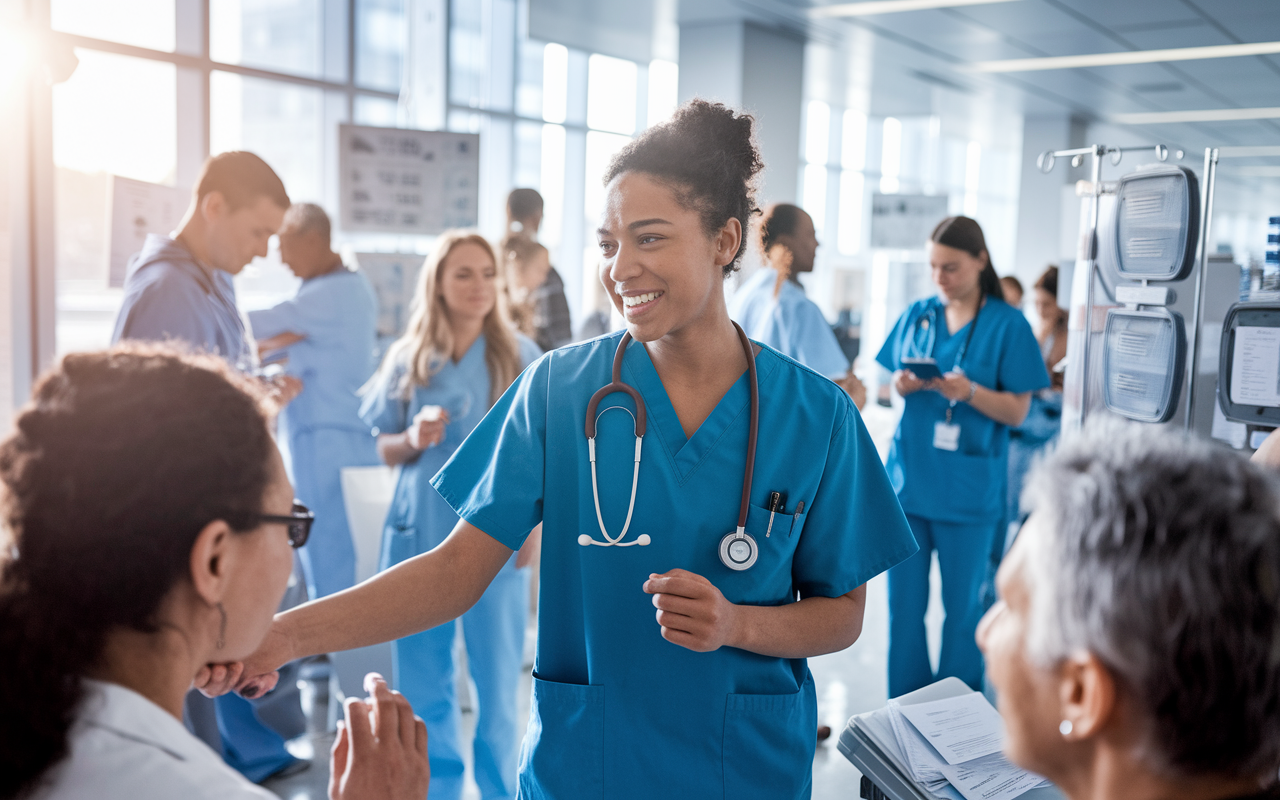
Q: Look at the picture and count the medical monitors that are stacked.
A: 2